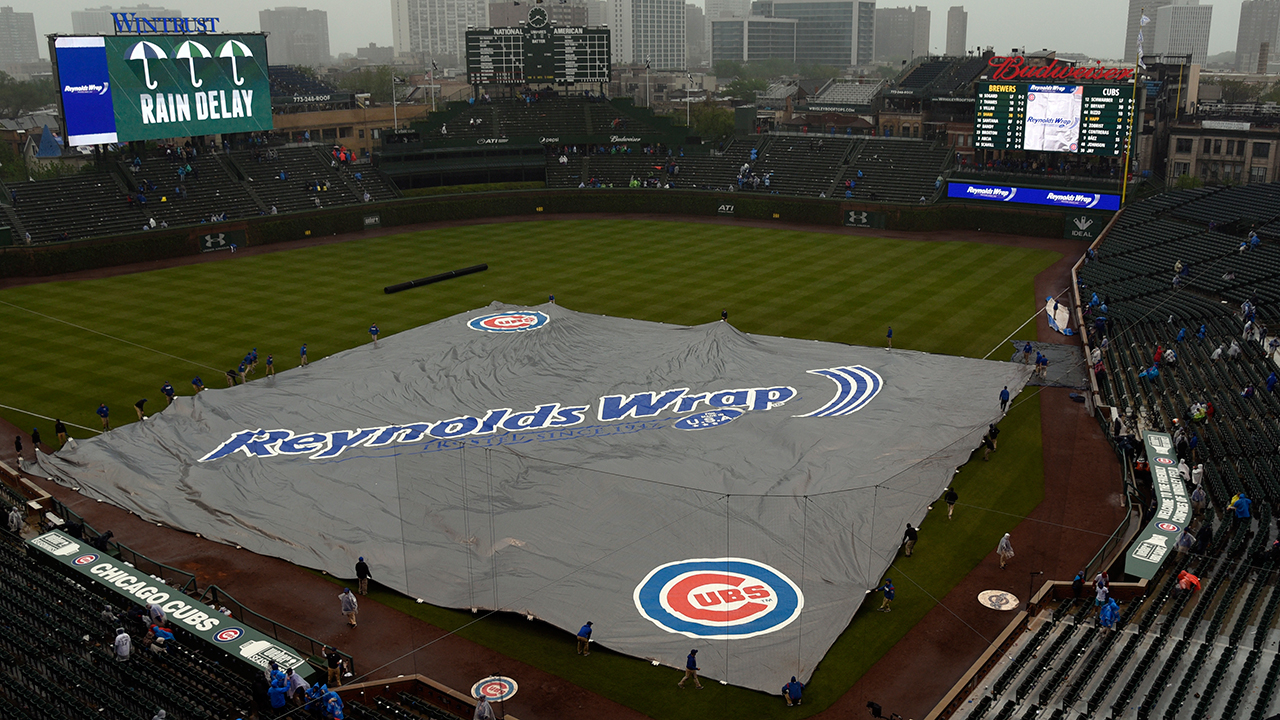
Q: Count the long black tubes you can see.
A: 1